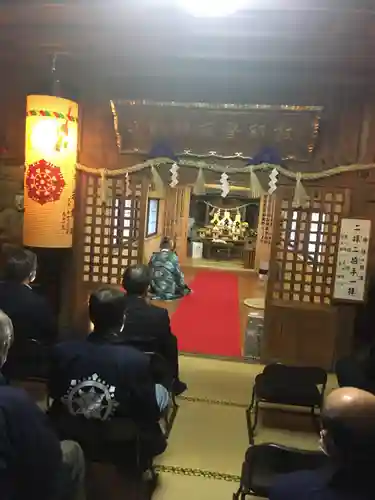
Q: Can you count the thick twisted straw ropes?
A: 1